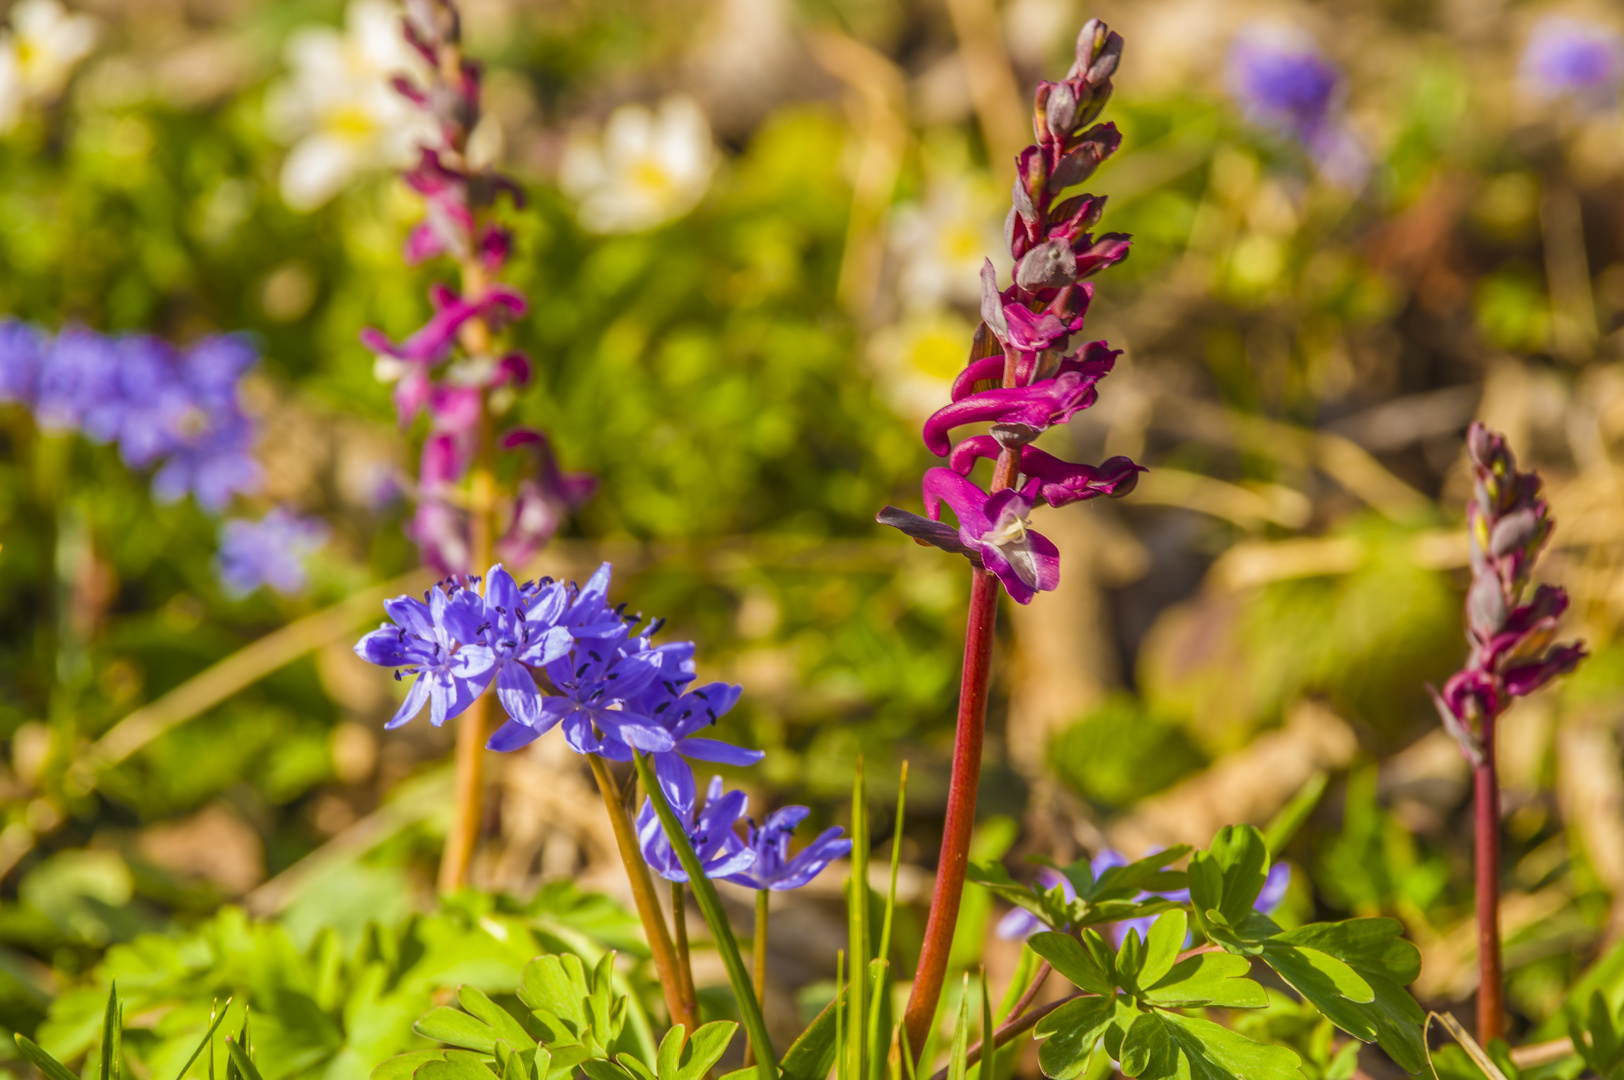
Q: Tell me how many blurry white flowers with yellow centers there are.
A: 5